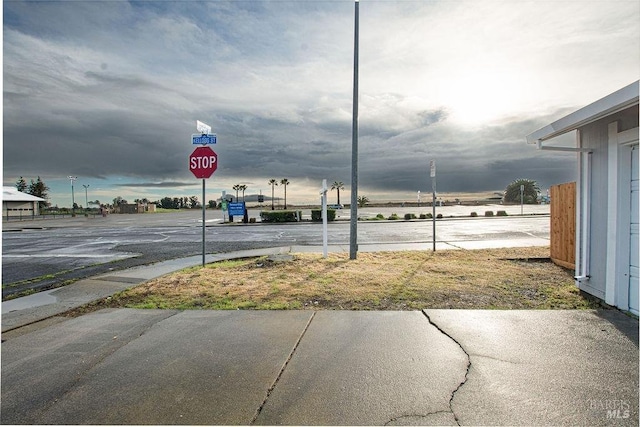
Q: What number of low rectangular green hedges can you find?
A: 2